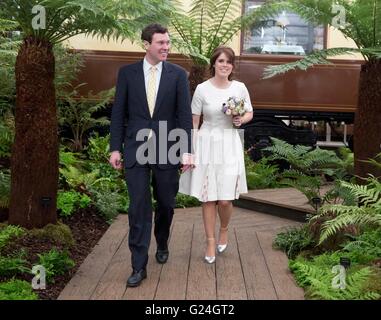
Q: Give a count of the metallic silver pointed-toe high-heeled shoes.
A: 2